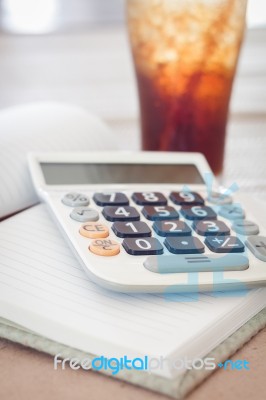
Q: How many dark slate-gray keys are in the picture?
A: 12